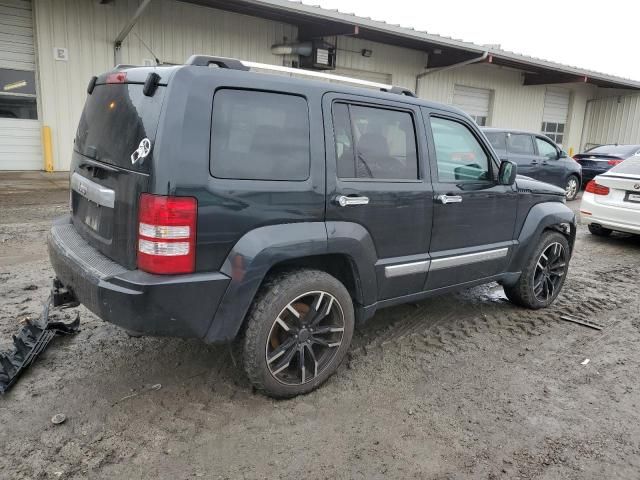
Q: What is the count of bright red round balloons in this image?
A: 0